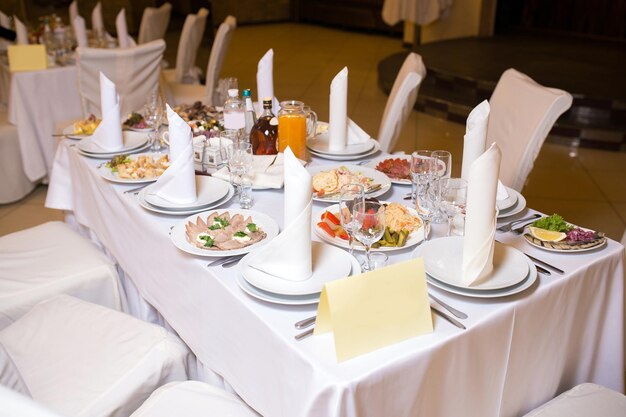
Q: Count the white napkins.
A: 13